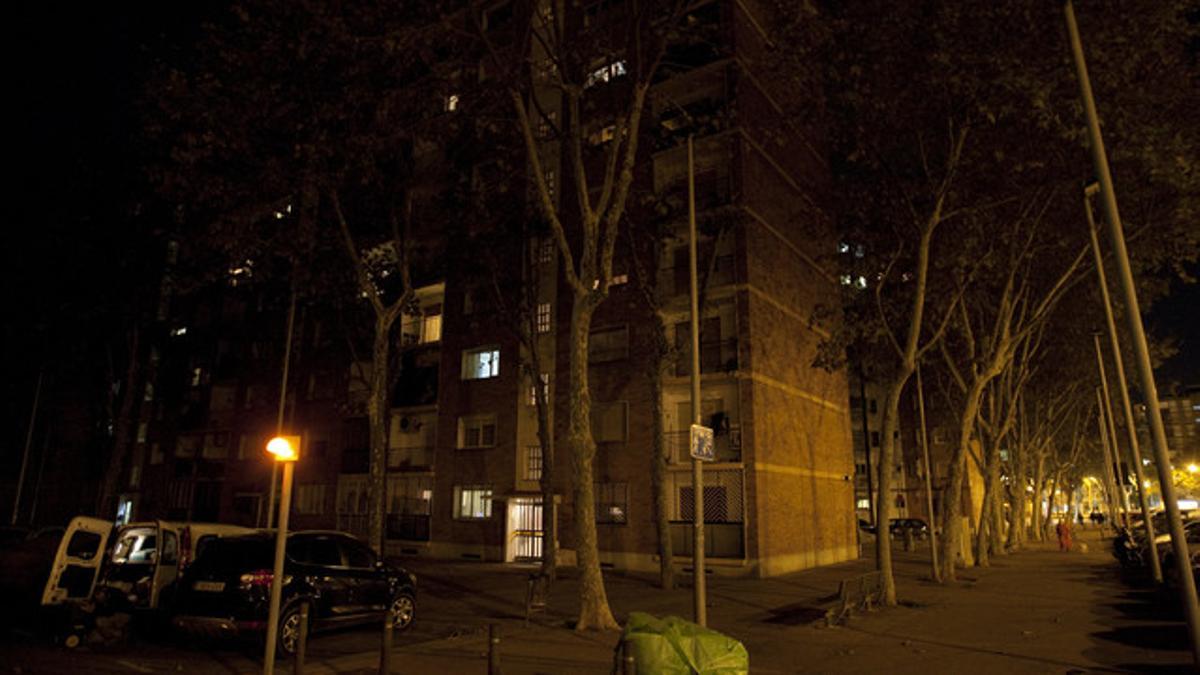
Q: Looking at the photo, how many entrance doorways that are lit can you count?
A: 1